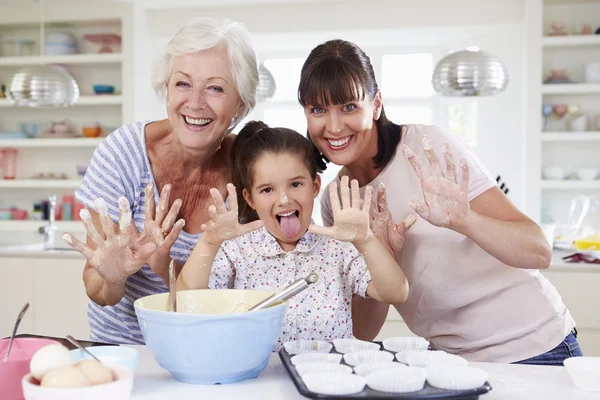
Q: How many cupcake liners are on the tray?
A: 12